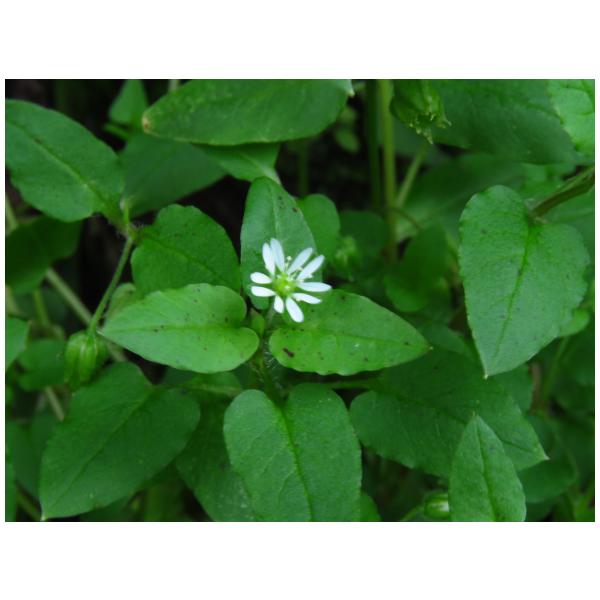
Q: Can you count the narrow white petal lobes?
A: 10